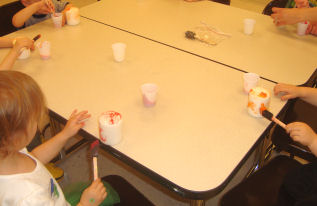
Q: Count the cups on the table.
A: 7